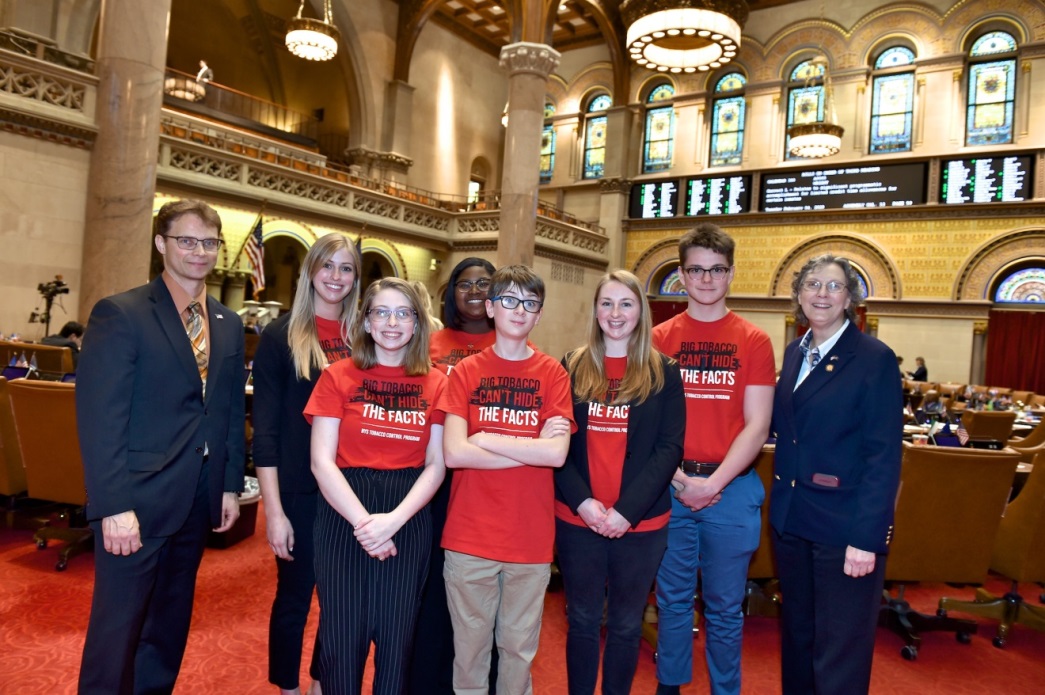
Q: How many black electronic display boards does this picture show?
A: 4